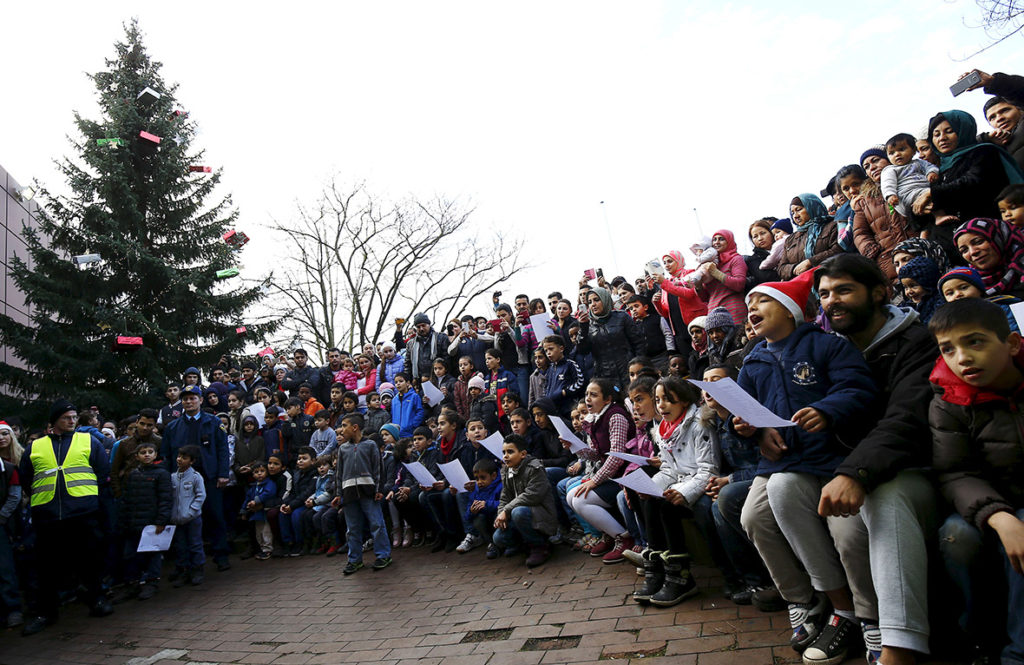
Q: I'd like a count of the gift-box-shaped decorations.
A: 11